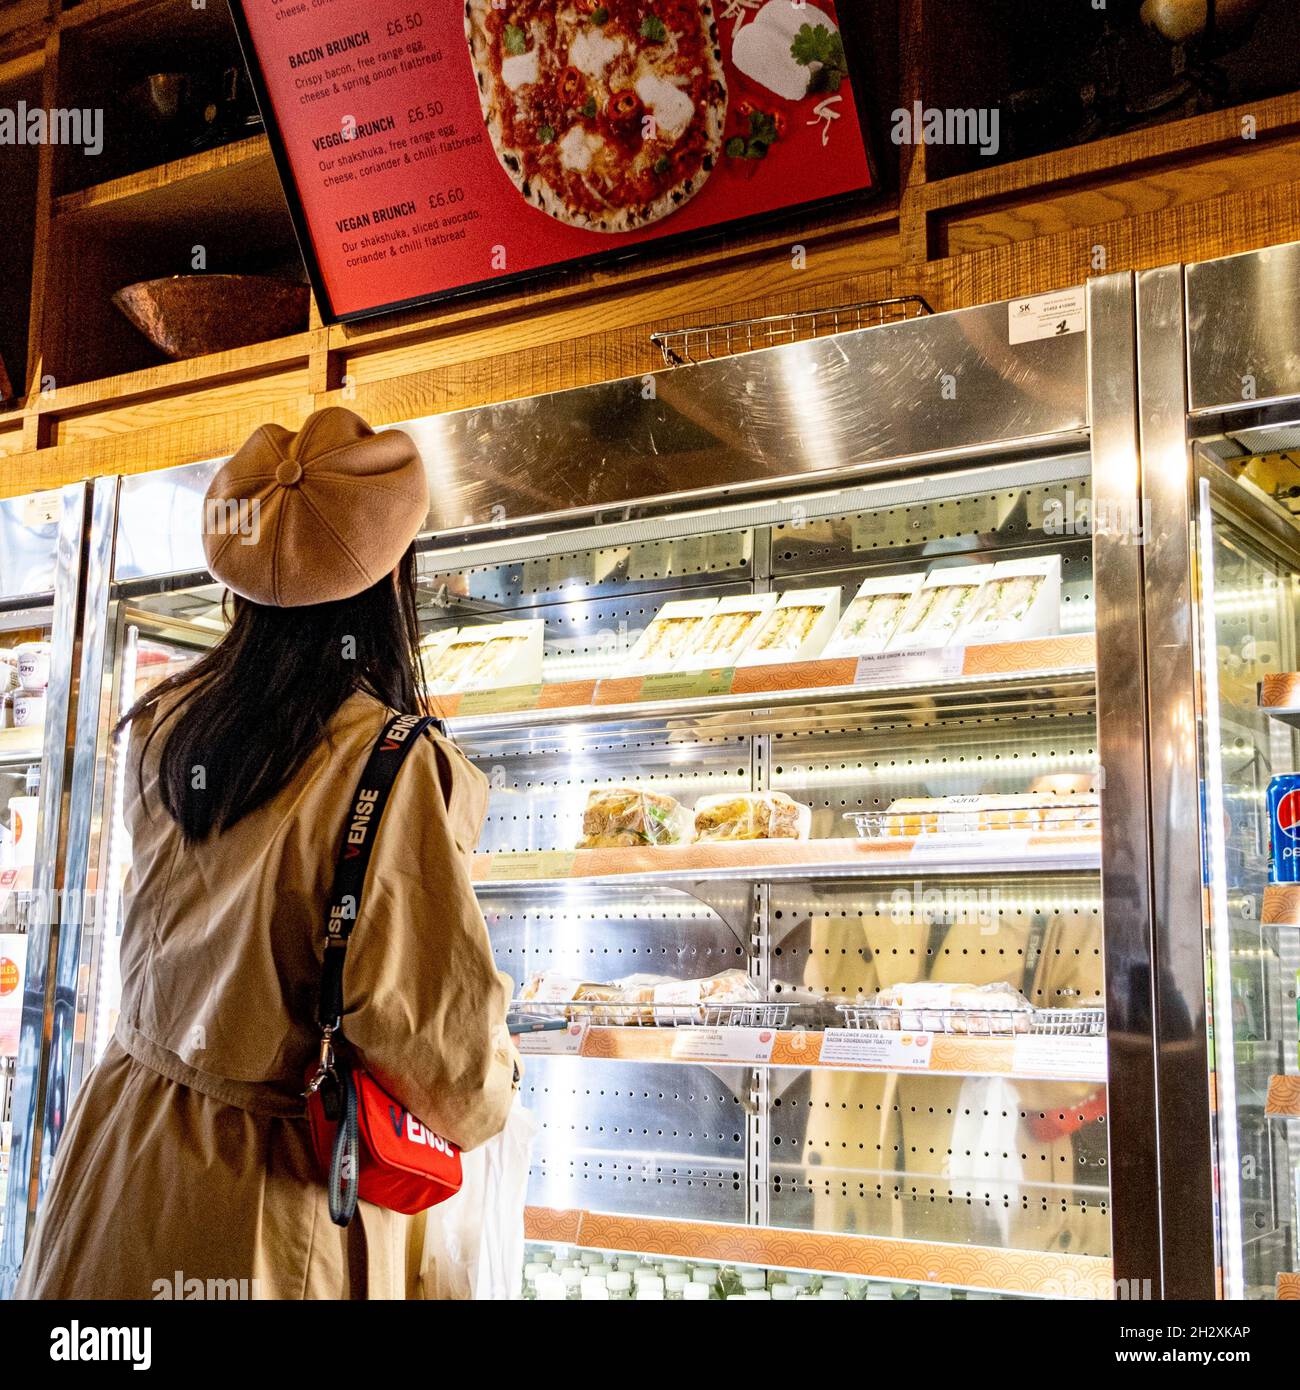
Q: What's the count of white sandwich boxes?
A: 9